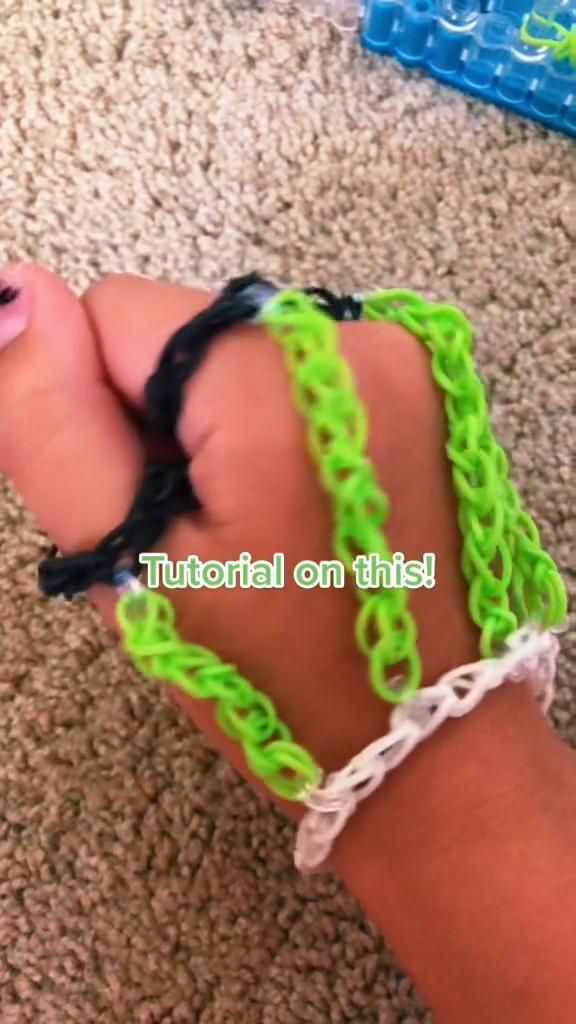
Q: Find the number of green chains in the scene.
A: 4